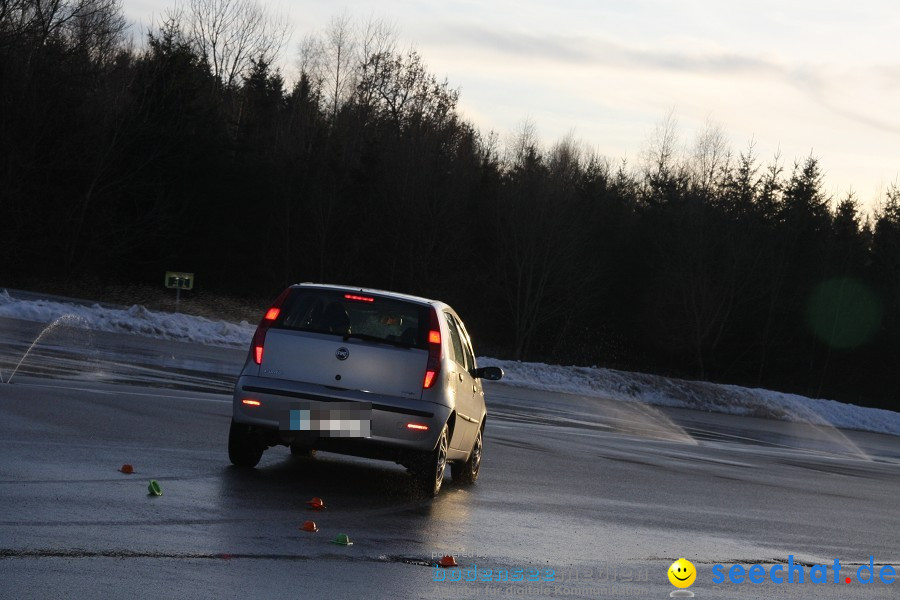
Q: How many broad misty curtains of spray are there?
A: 2